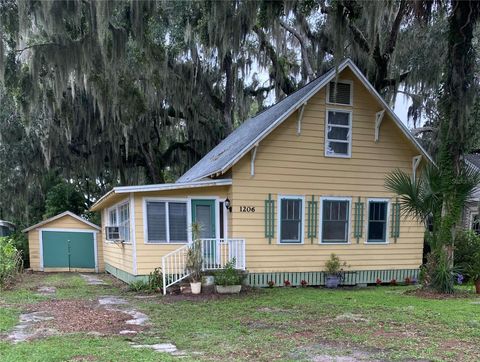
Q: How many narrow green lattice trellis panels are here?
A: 4